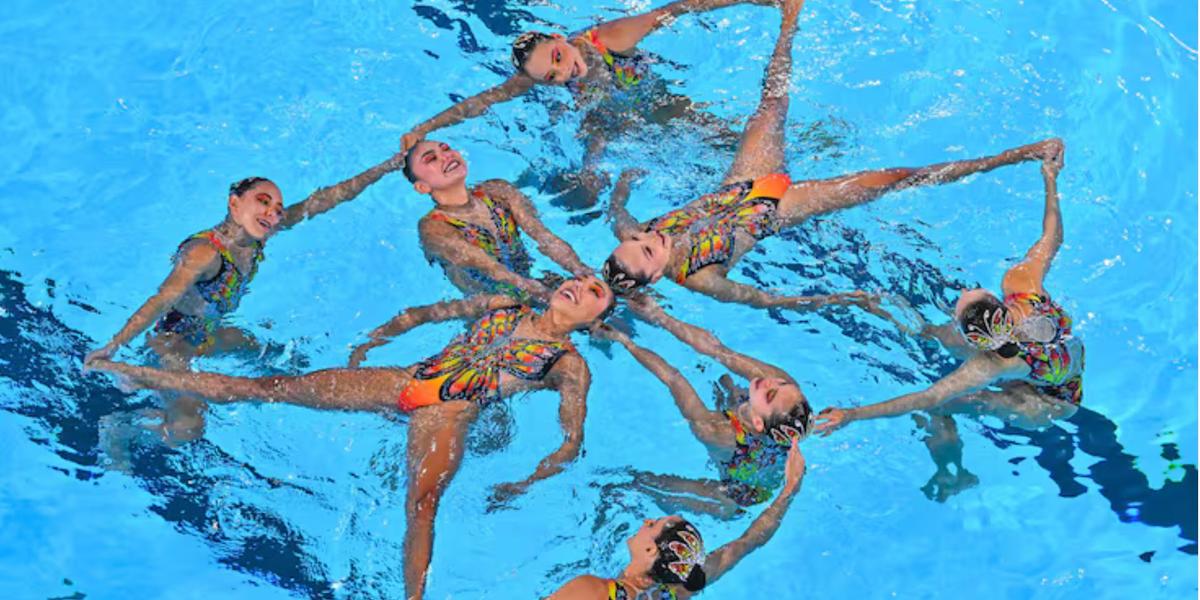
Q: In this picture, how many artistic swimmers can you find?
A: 8